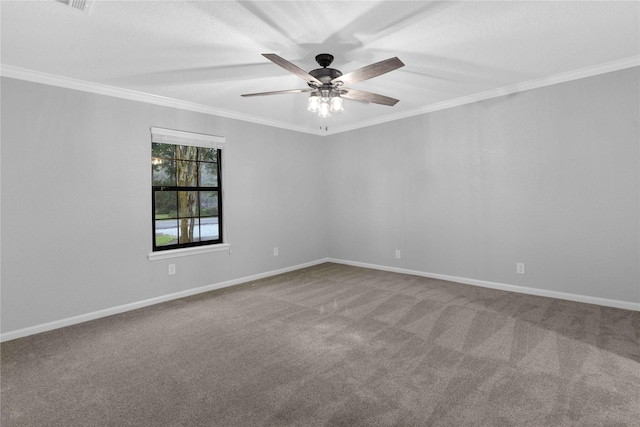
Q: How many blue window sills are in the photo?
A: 0